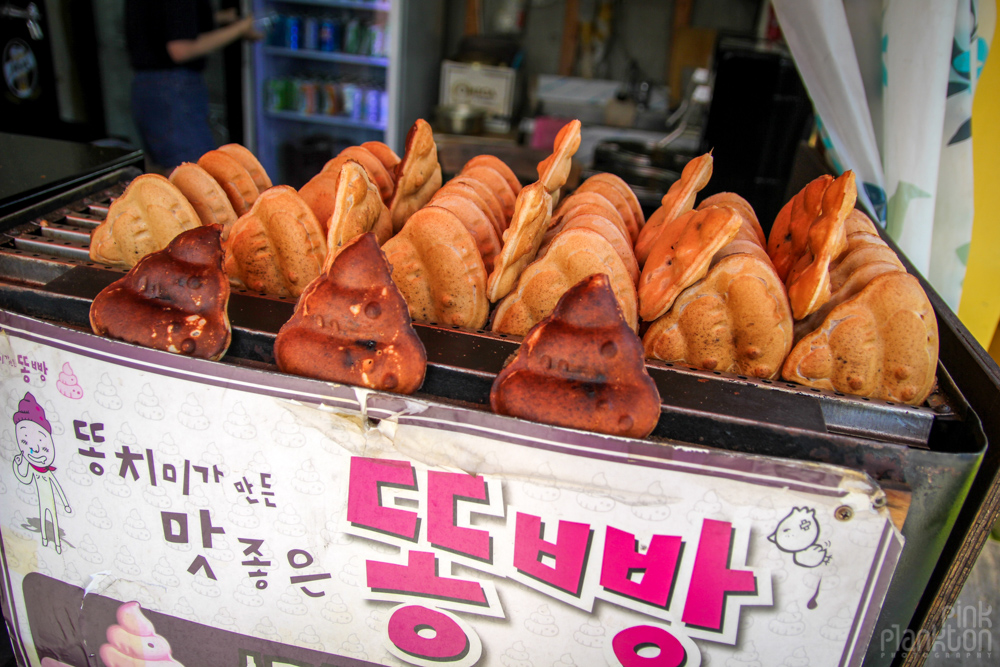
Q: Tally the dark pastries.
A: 3